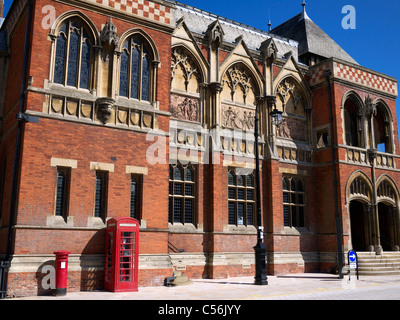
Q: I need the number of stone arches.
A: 9